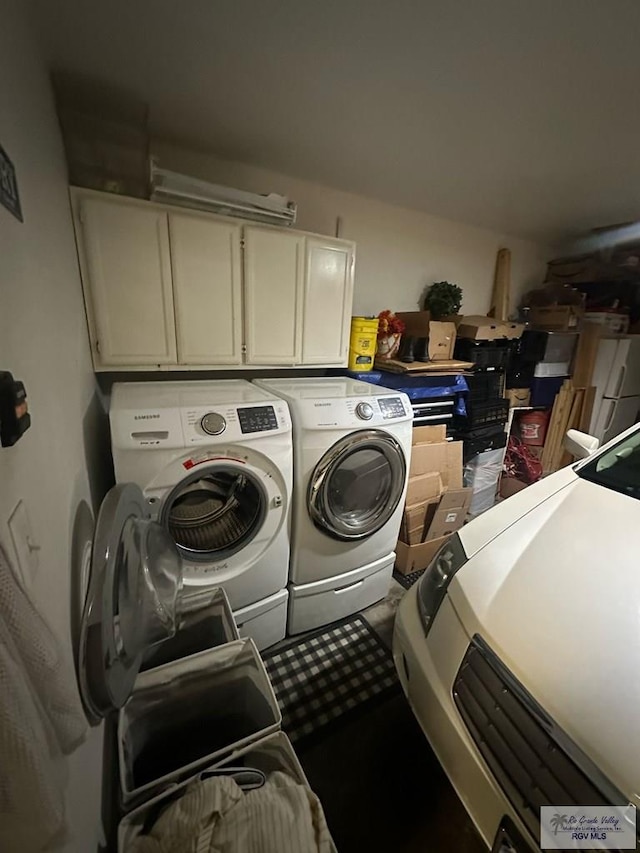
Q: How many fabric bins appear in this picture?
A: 3